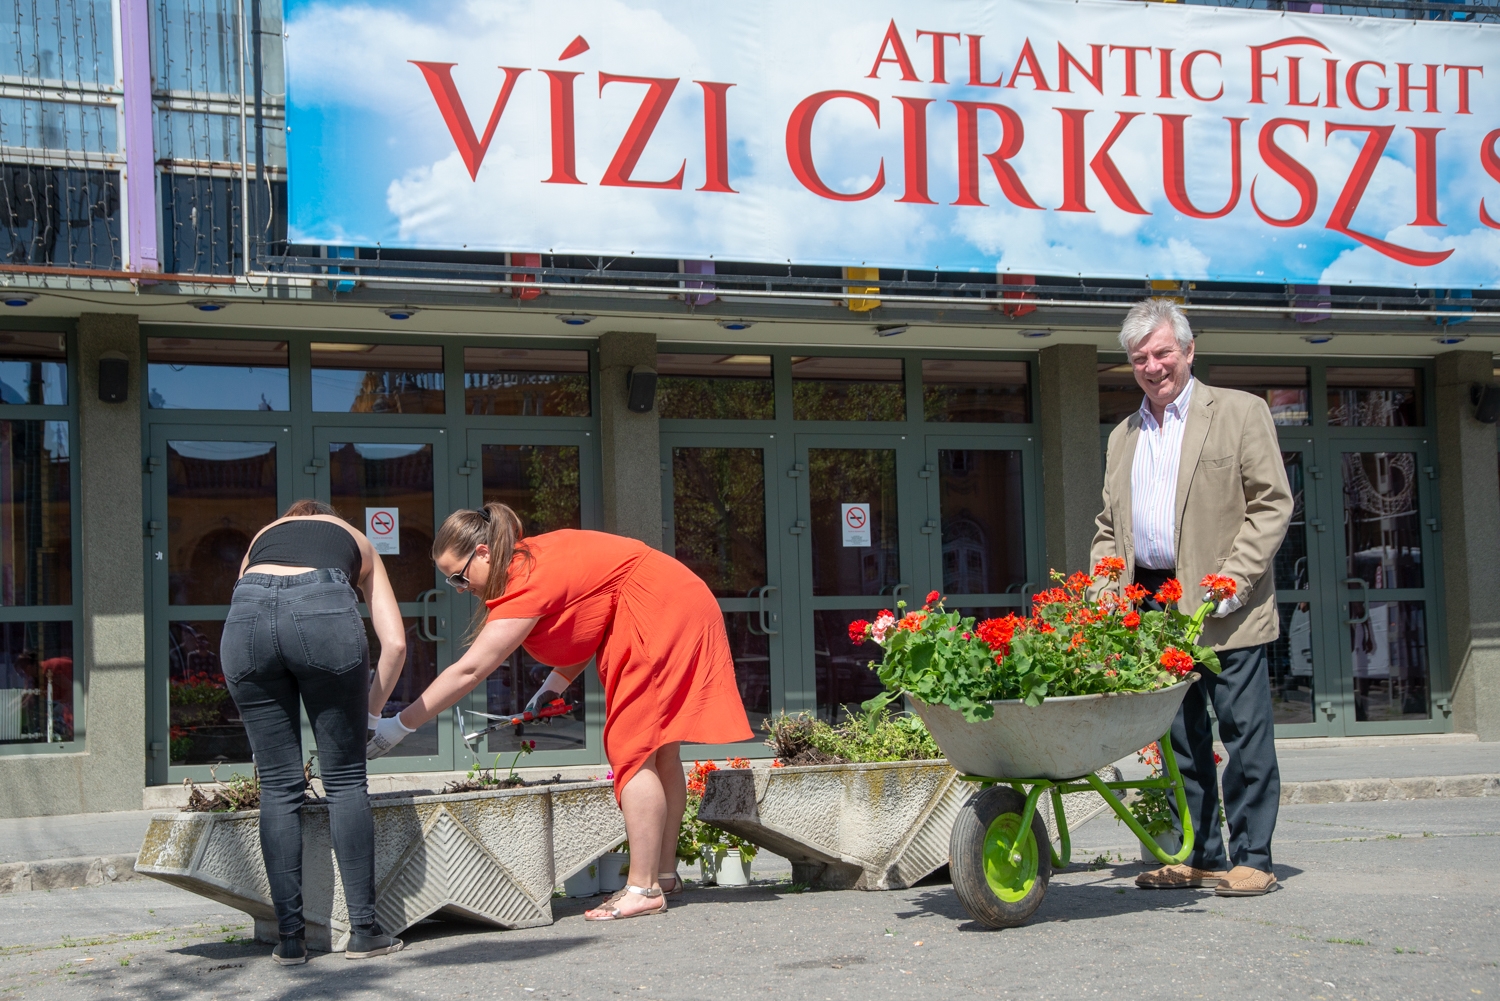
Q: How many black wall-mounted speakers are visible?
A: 3